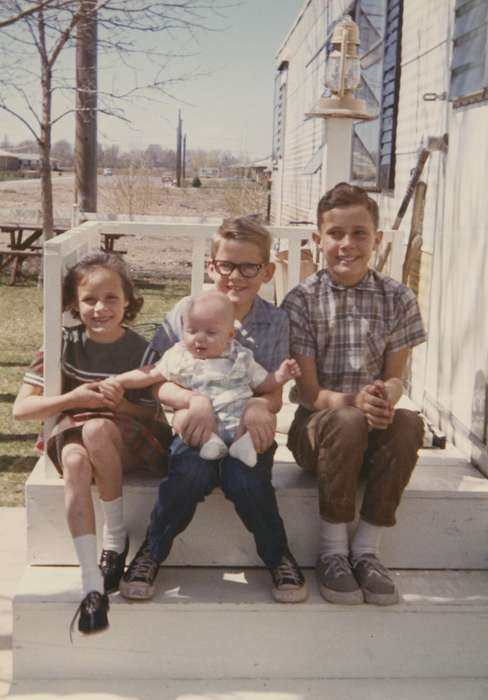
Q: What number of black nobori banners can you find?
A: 0